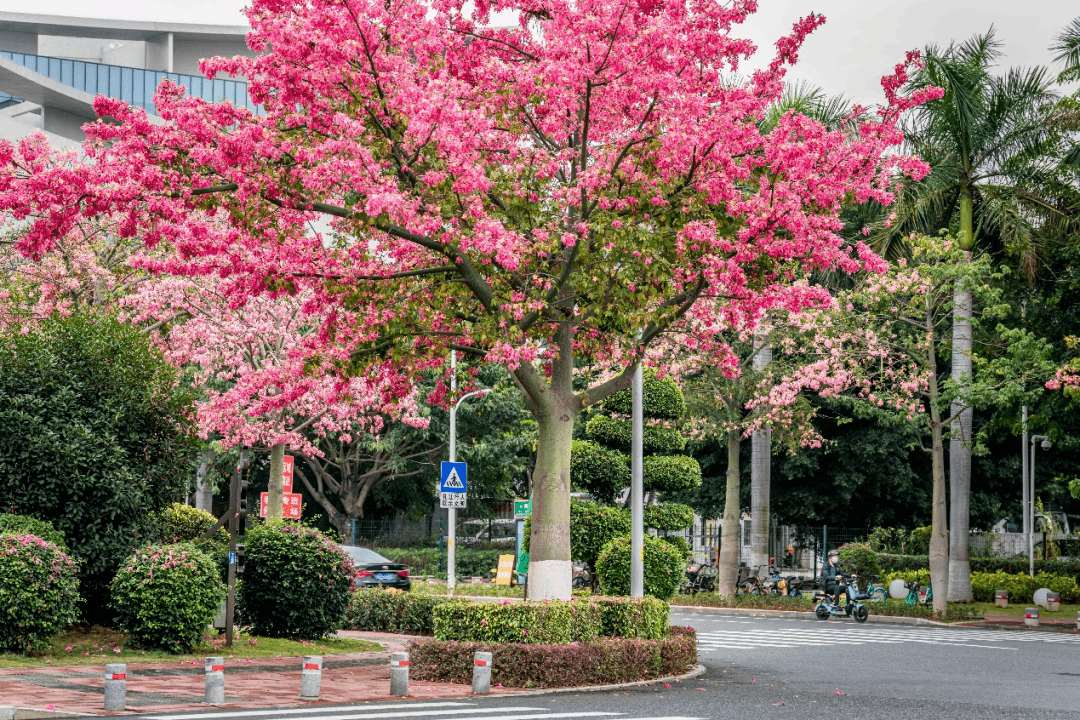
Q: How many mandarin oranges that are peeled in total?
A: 0